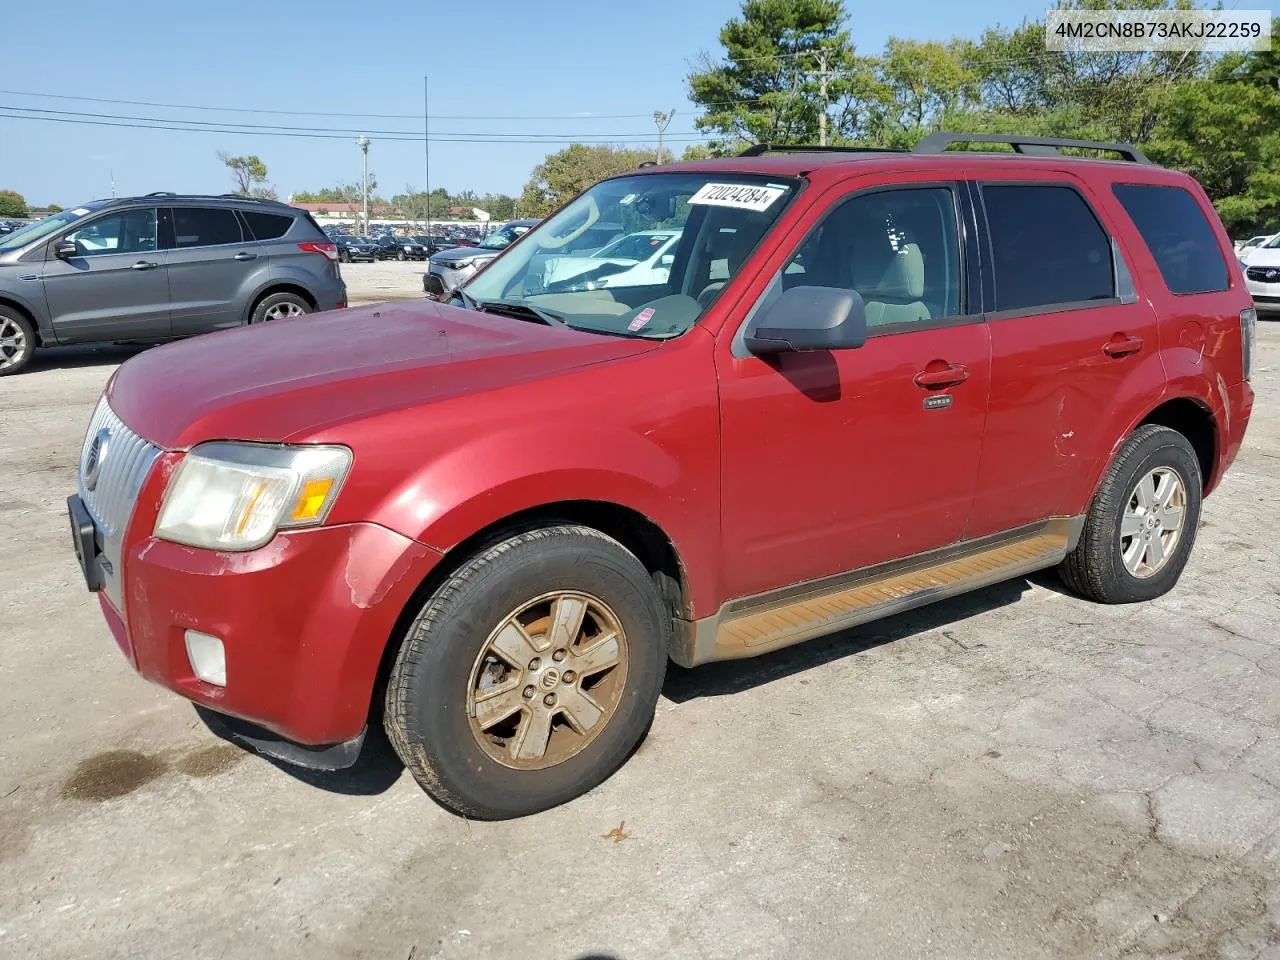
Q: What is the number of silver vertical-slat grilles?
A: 1